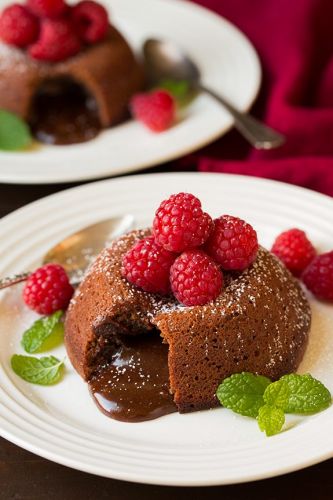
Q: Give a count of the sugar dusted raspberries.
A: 4